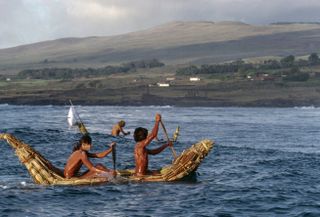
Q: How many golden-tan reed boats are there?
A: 2